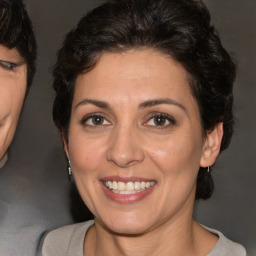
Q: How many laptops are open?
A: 0